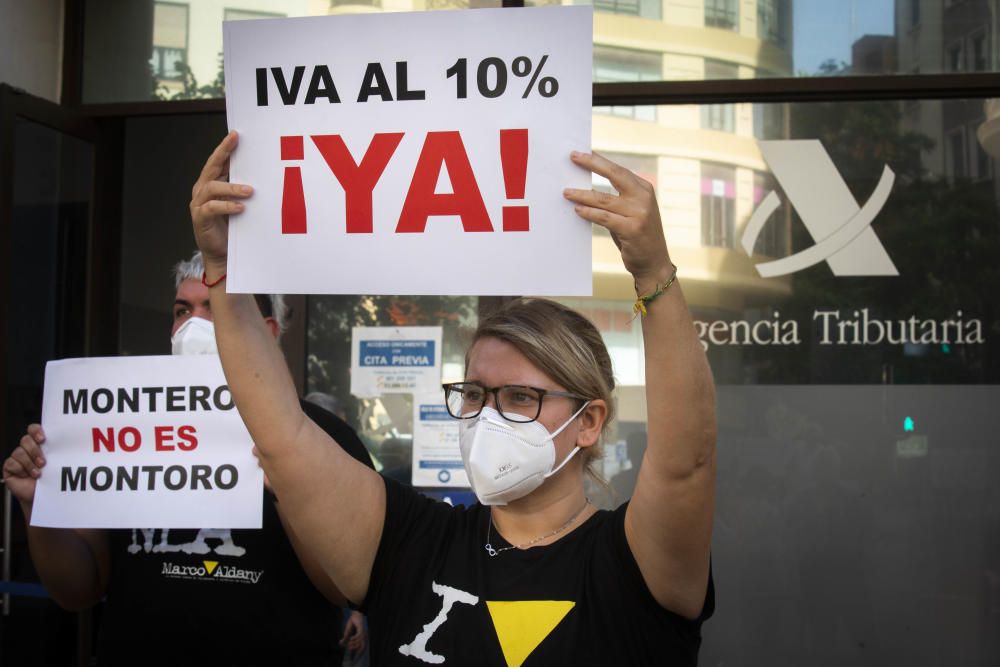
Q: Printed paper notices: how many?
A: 2